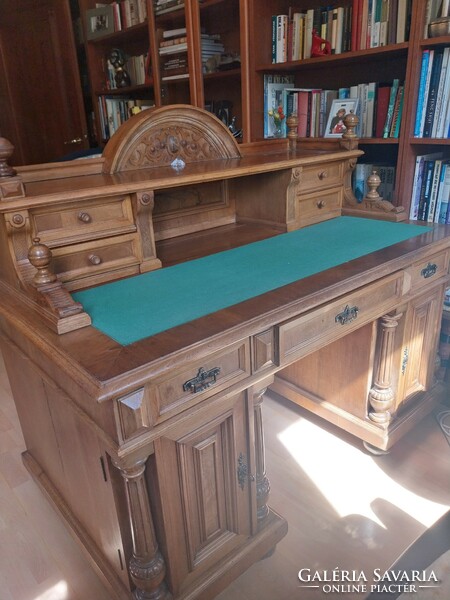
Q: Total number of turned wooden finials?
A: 5